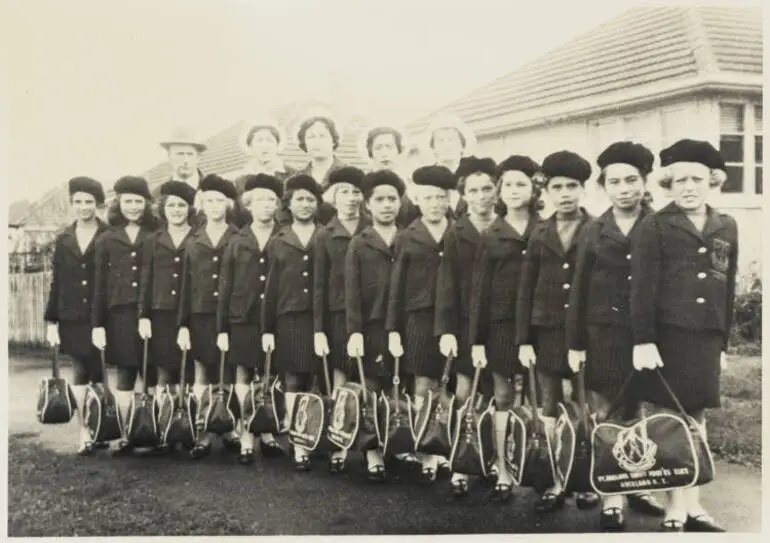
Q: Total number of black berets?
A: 14